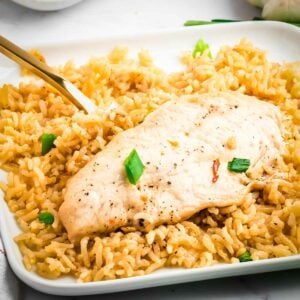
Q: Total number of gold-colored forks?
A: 1